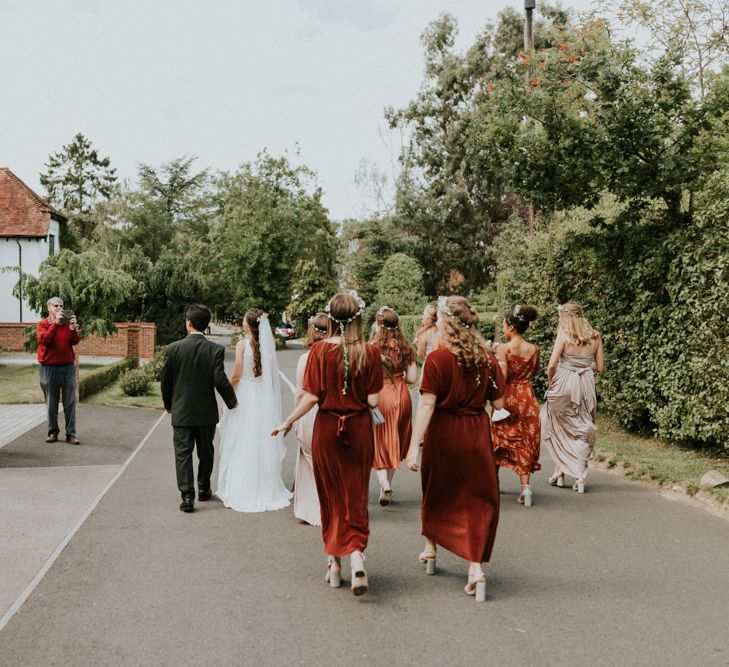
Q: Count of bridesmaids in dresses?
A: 7